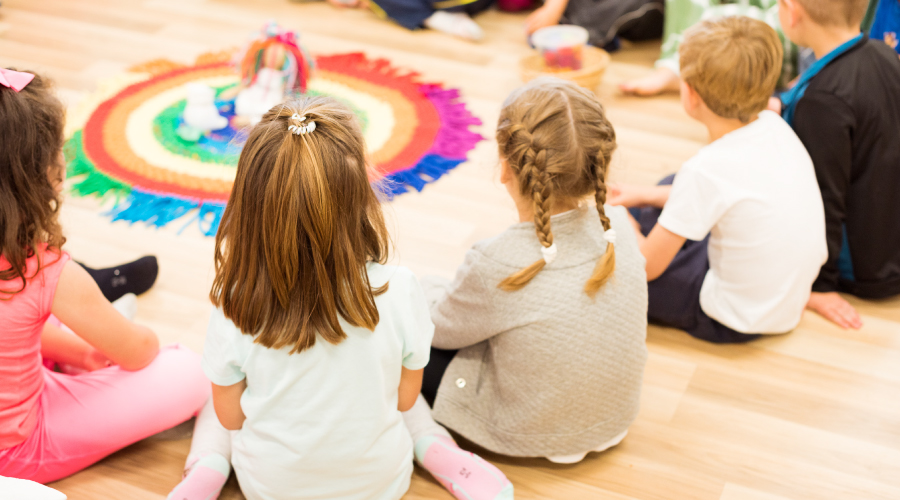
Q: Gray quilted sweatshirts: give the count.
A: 1